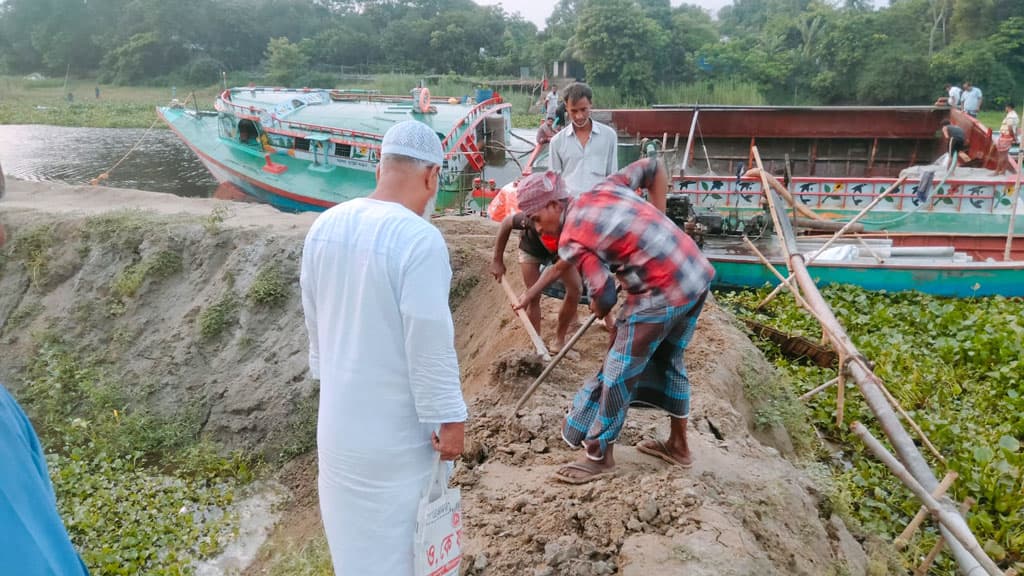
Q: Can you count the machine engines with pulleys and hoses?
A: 1